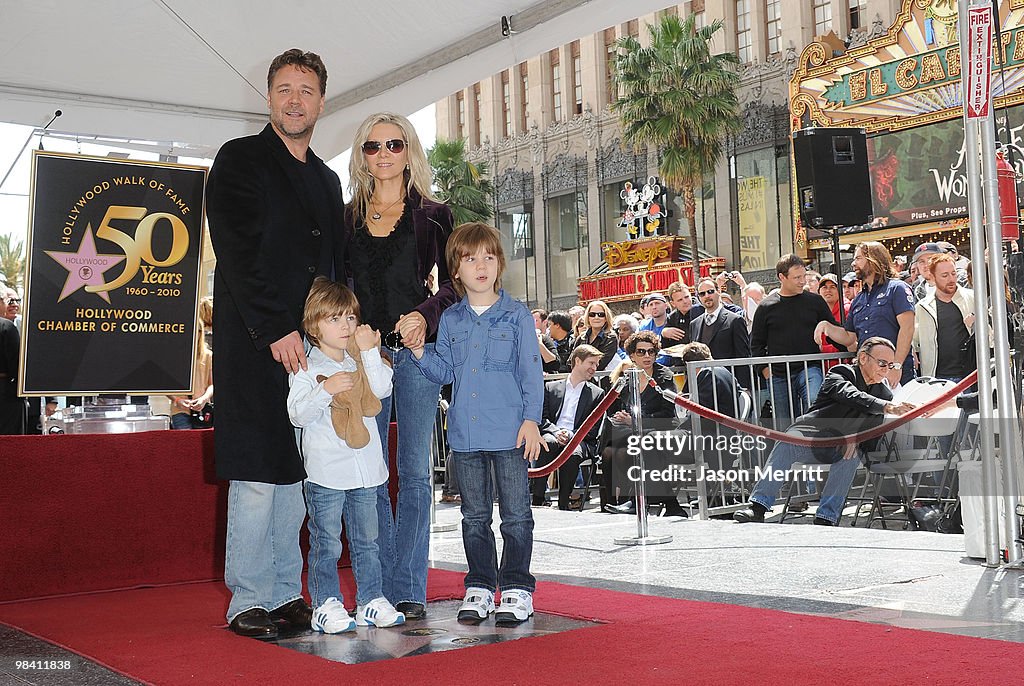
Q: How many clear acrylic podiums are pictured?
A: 1